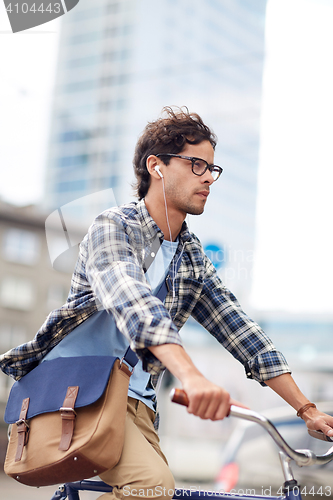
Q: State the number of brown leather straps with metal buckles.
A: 2